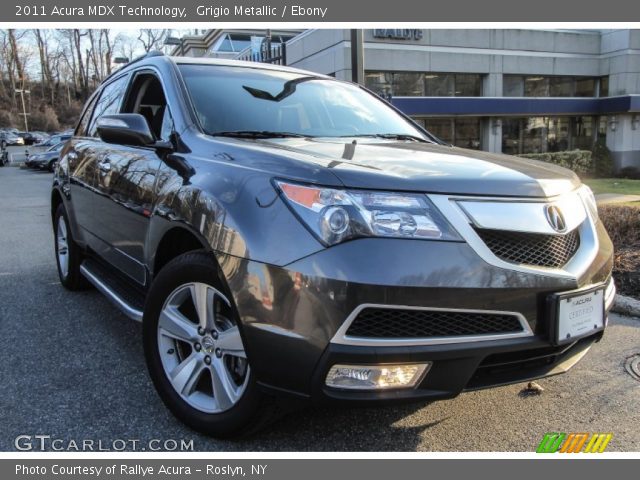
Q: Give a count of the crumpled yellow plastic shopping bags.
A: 0